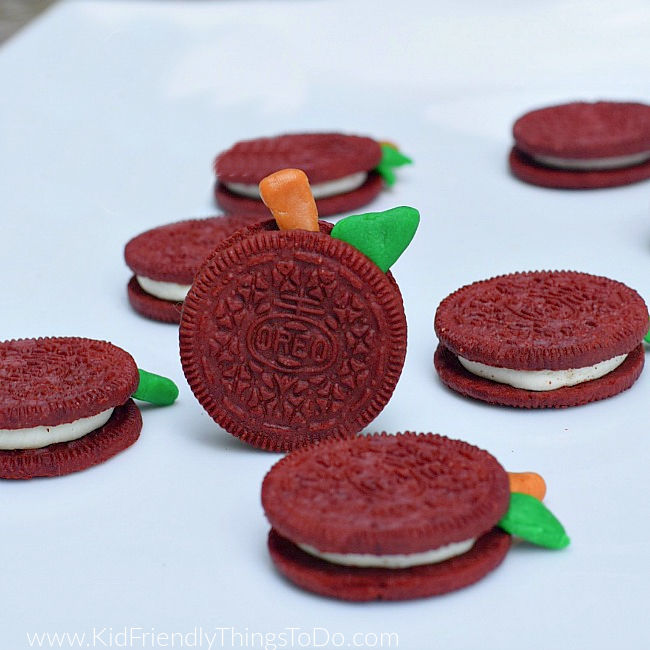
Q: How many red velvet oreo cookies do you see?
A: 7